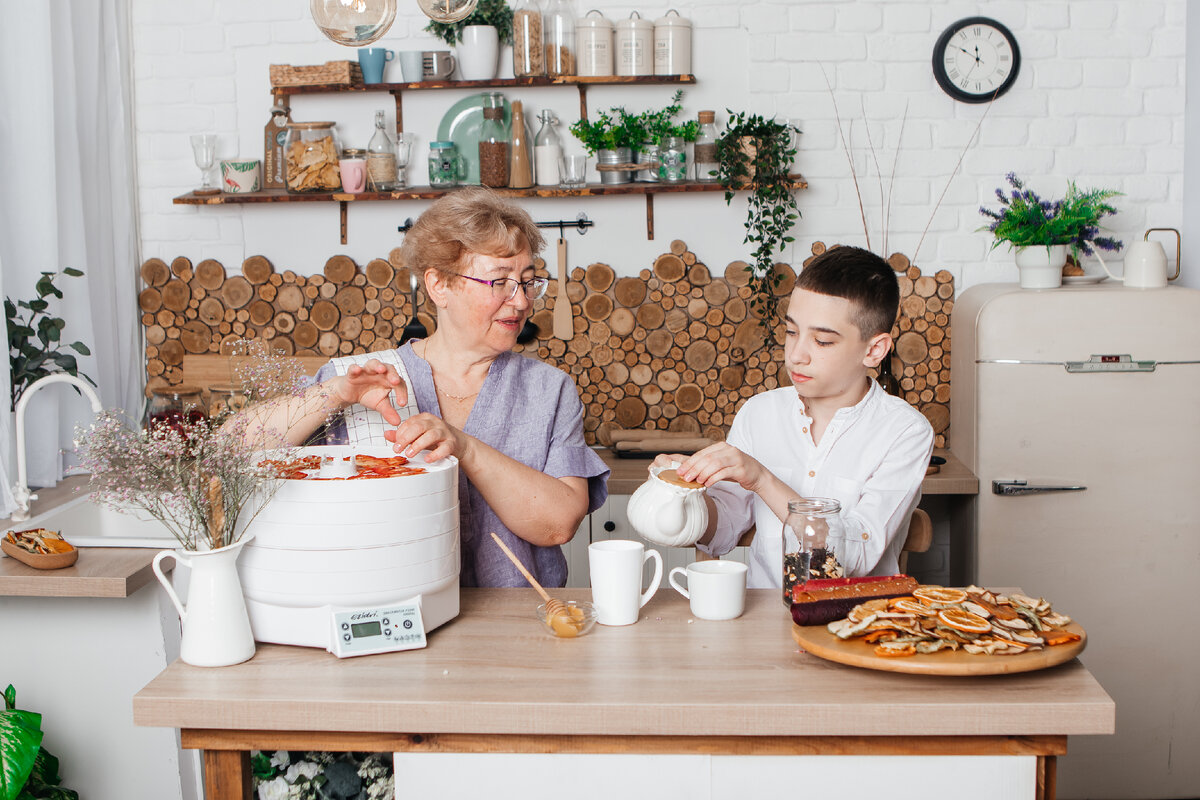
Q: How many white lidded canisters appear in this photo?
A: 3